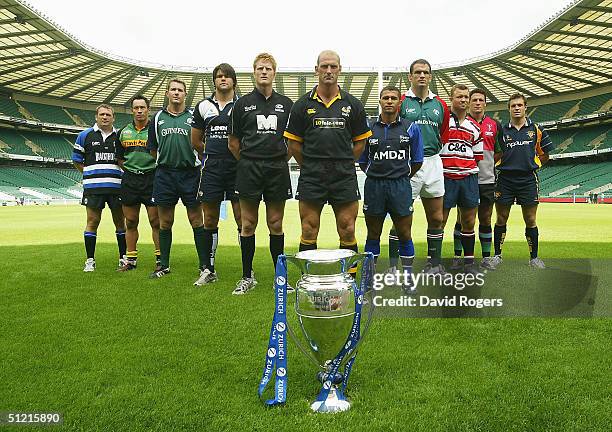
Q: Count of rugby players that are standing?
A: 11